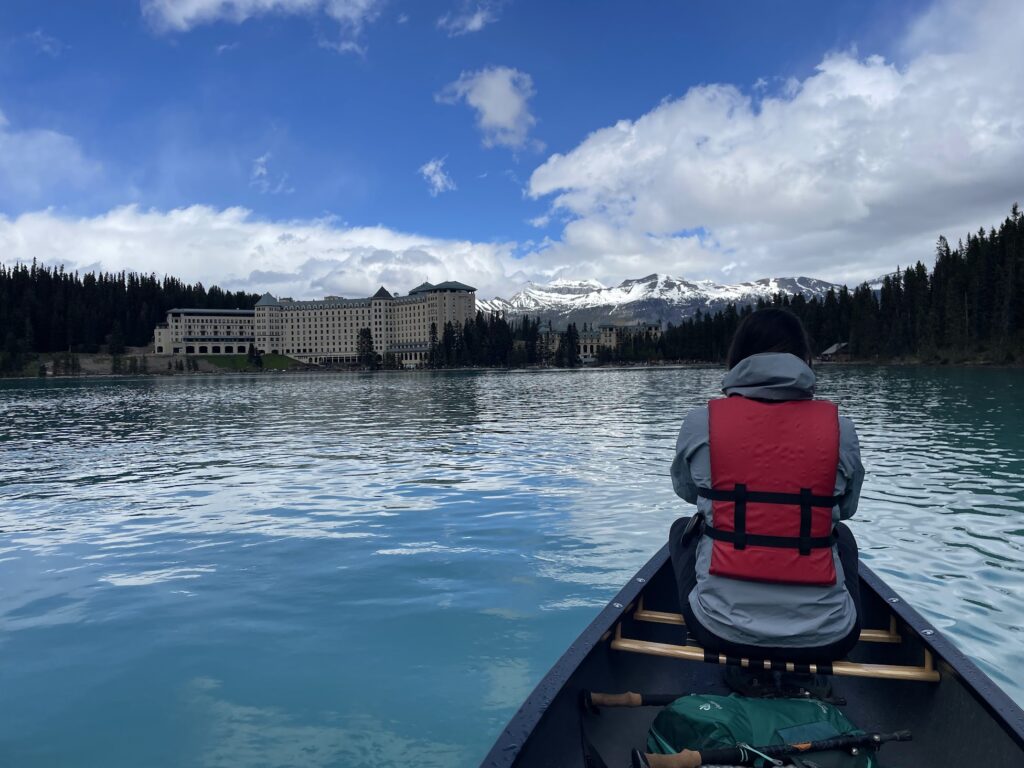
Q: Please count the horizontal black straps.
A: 2